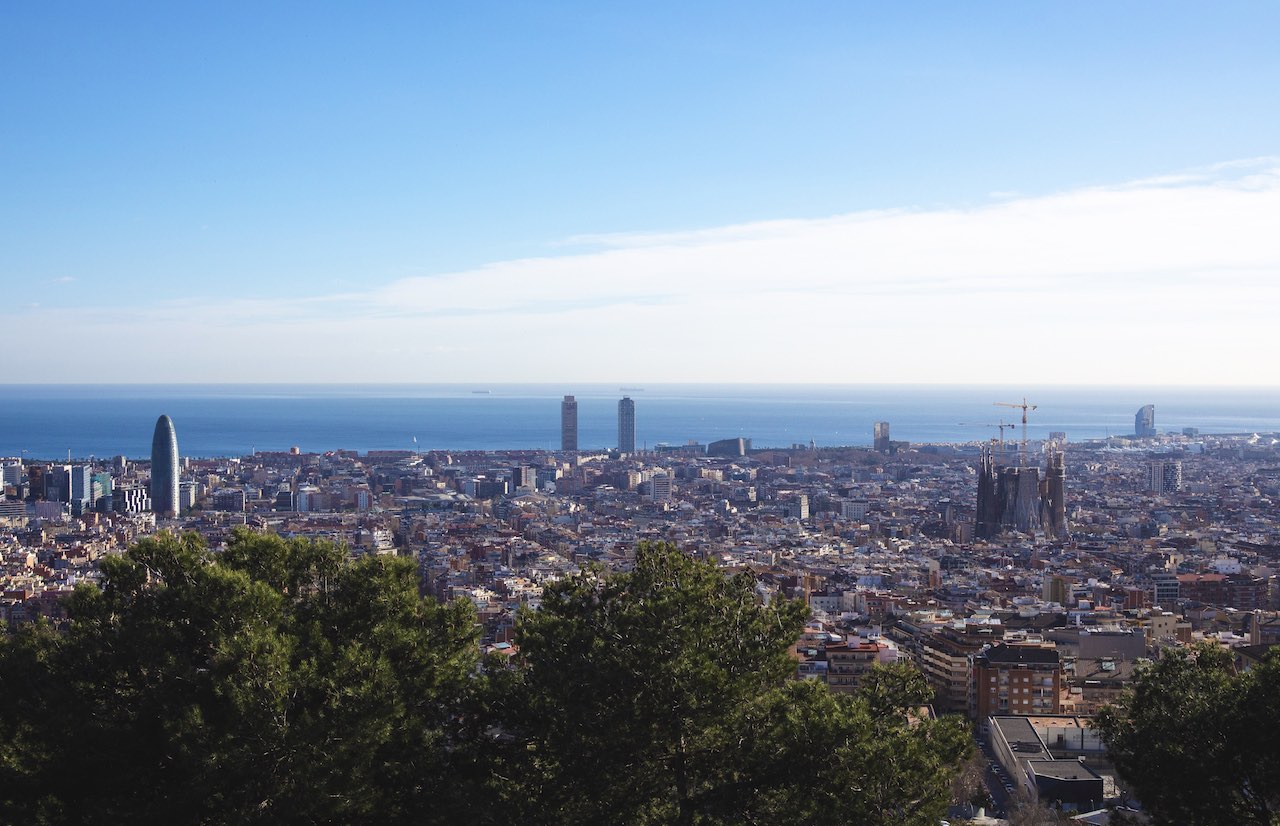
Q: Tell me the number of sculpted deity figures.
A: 0